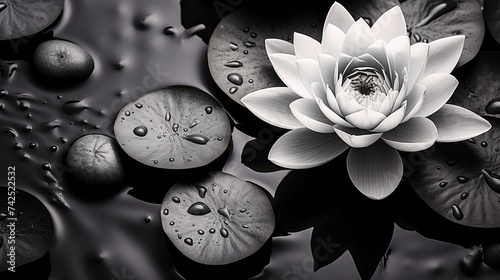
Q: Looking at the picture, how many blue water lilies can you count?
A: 0